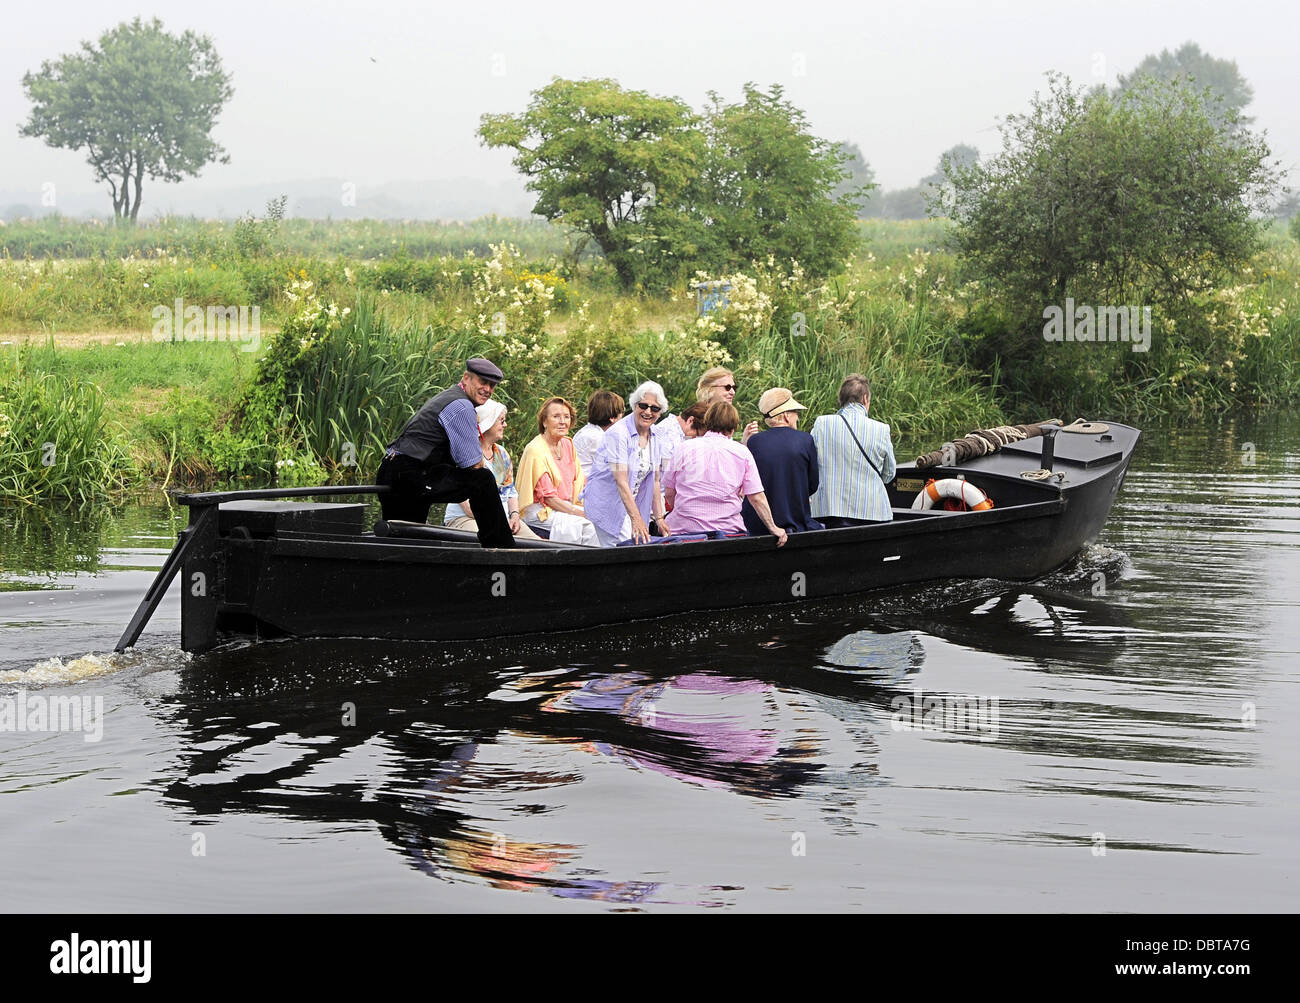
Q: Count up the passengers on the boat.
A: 9